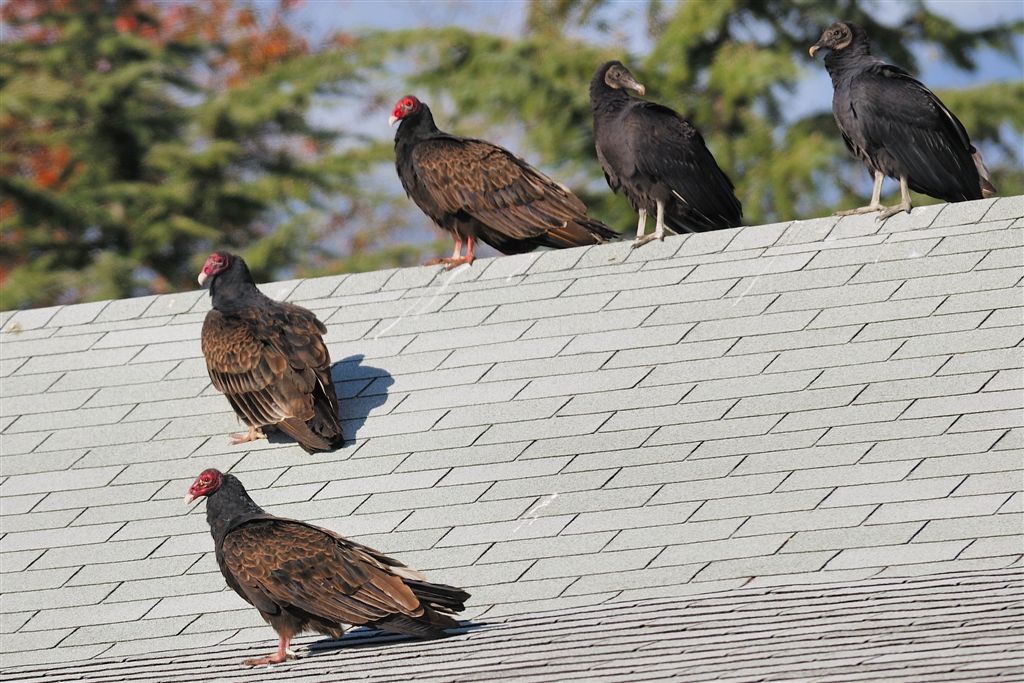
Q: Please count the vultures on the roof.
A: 5